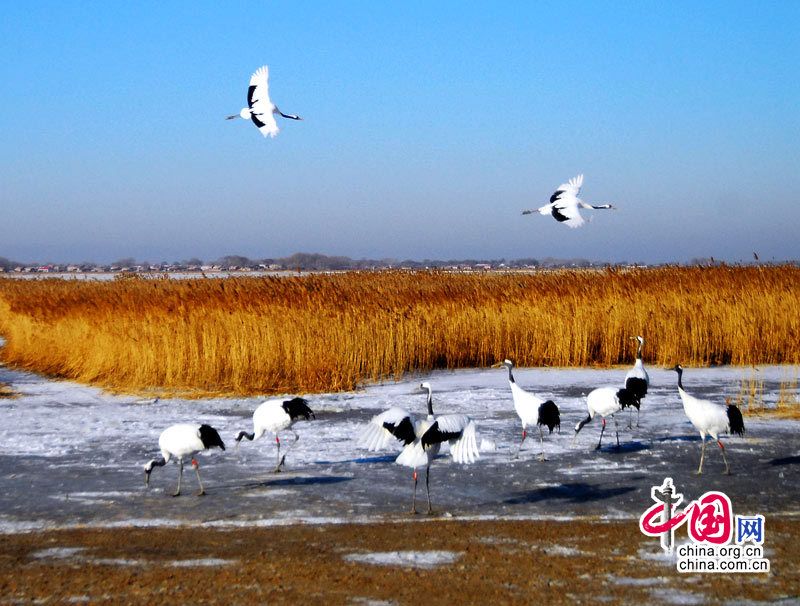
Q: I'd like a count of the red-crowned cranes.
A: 9